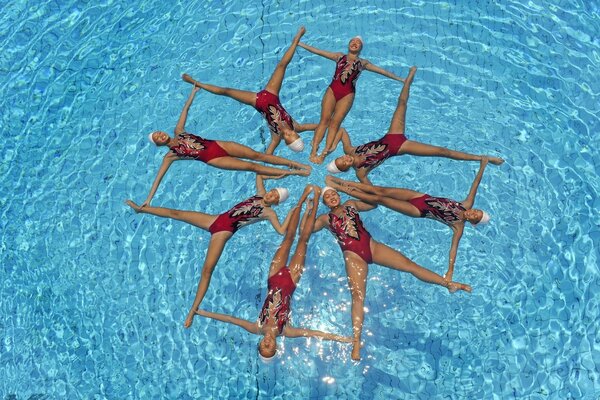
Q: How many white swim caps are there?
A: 8